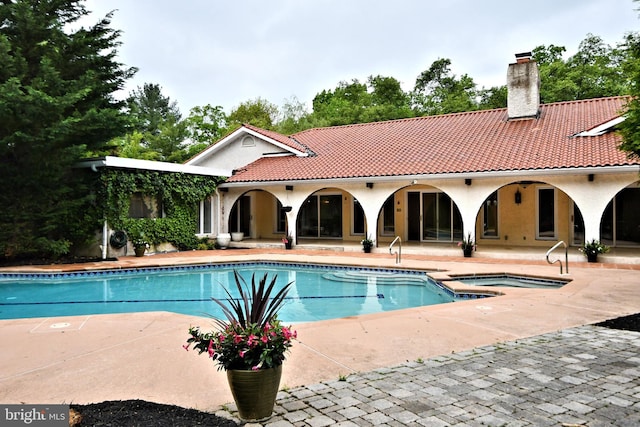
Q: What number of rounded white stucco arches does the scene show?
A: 5